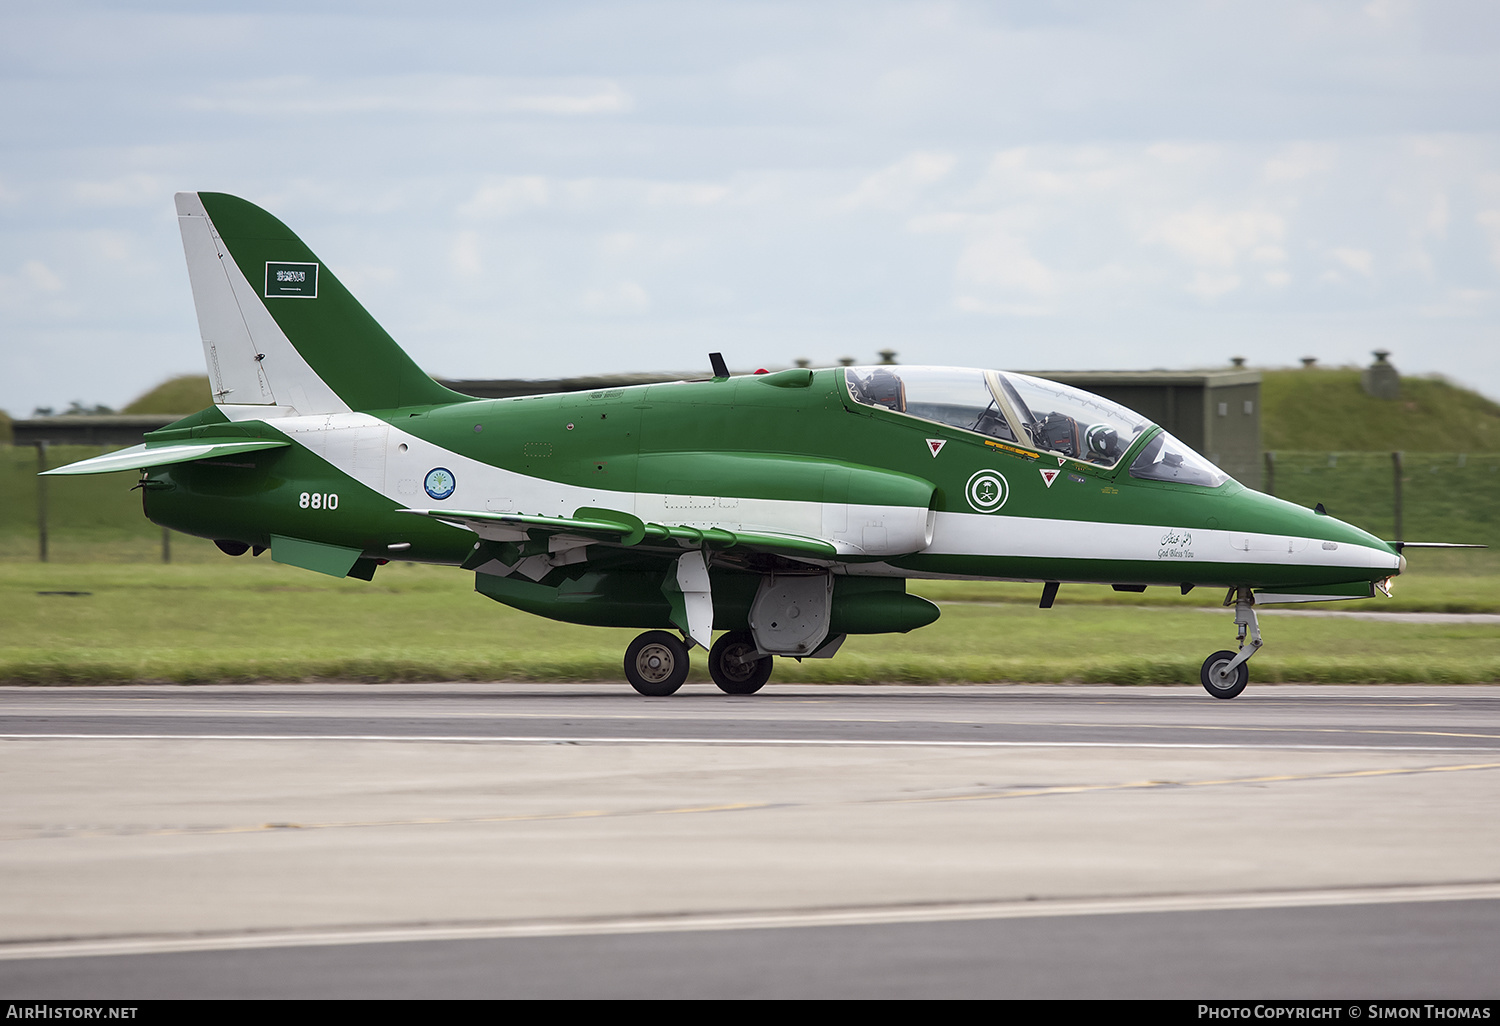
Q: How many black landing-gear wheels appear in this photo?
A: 3